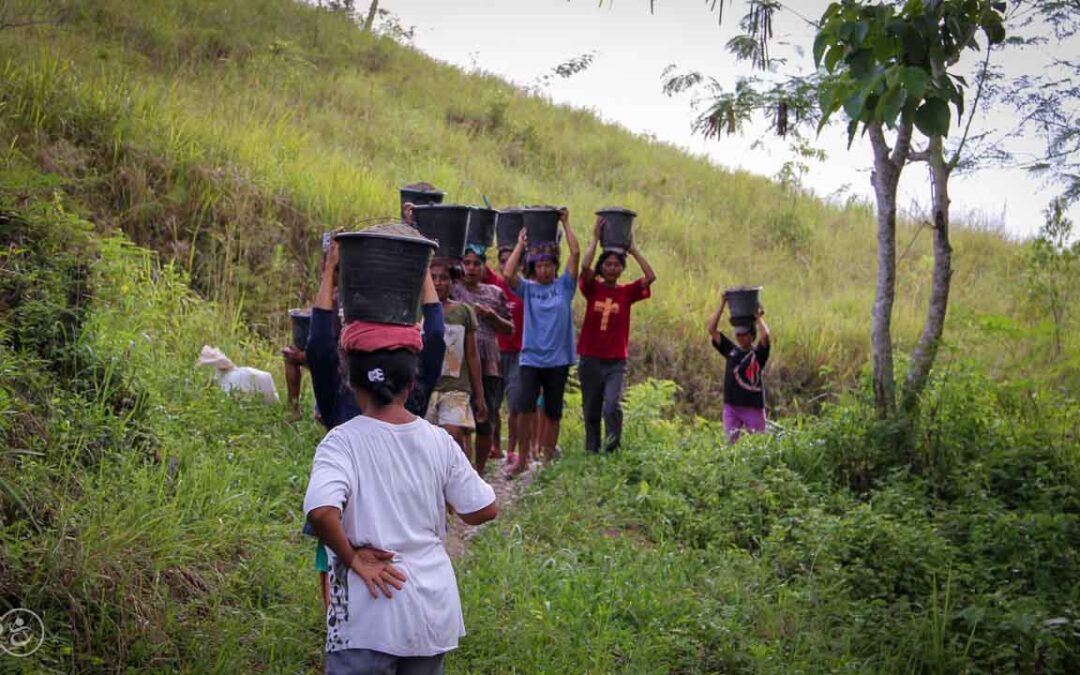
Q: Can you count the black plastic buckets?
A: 9